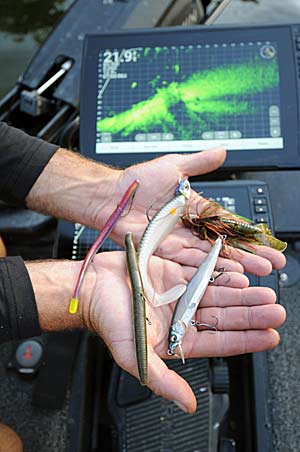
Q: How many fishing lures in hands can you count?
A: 5